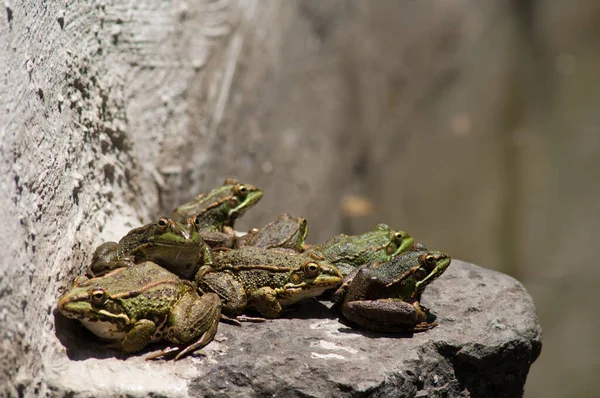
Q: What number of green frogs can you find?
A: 7